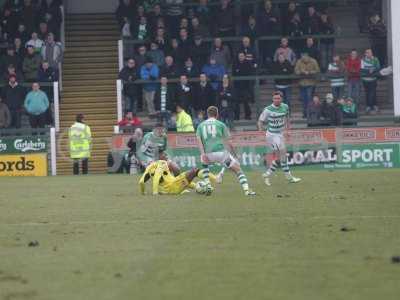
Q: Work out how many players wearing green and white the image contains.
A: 3